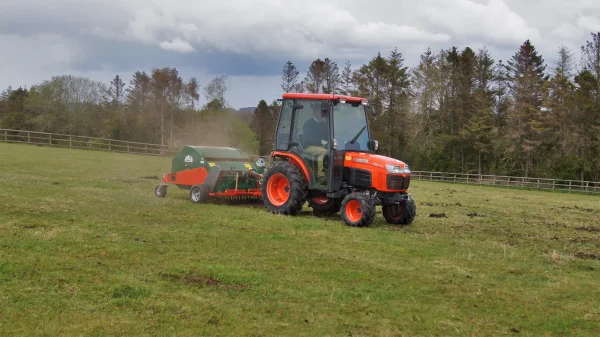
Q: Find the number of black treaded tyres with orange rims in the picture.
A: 4